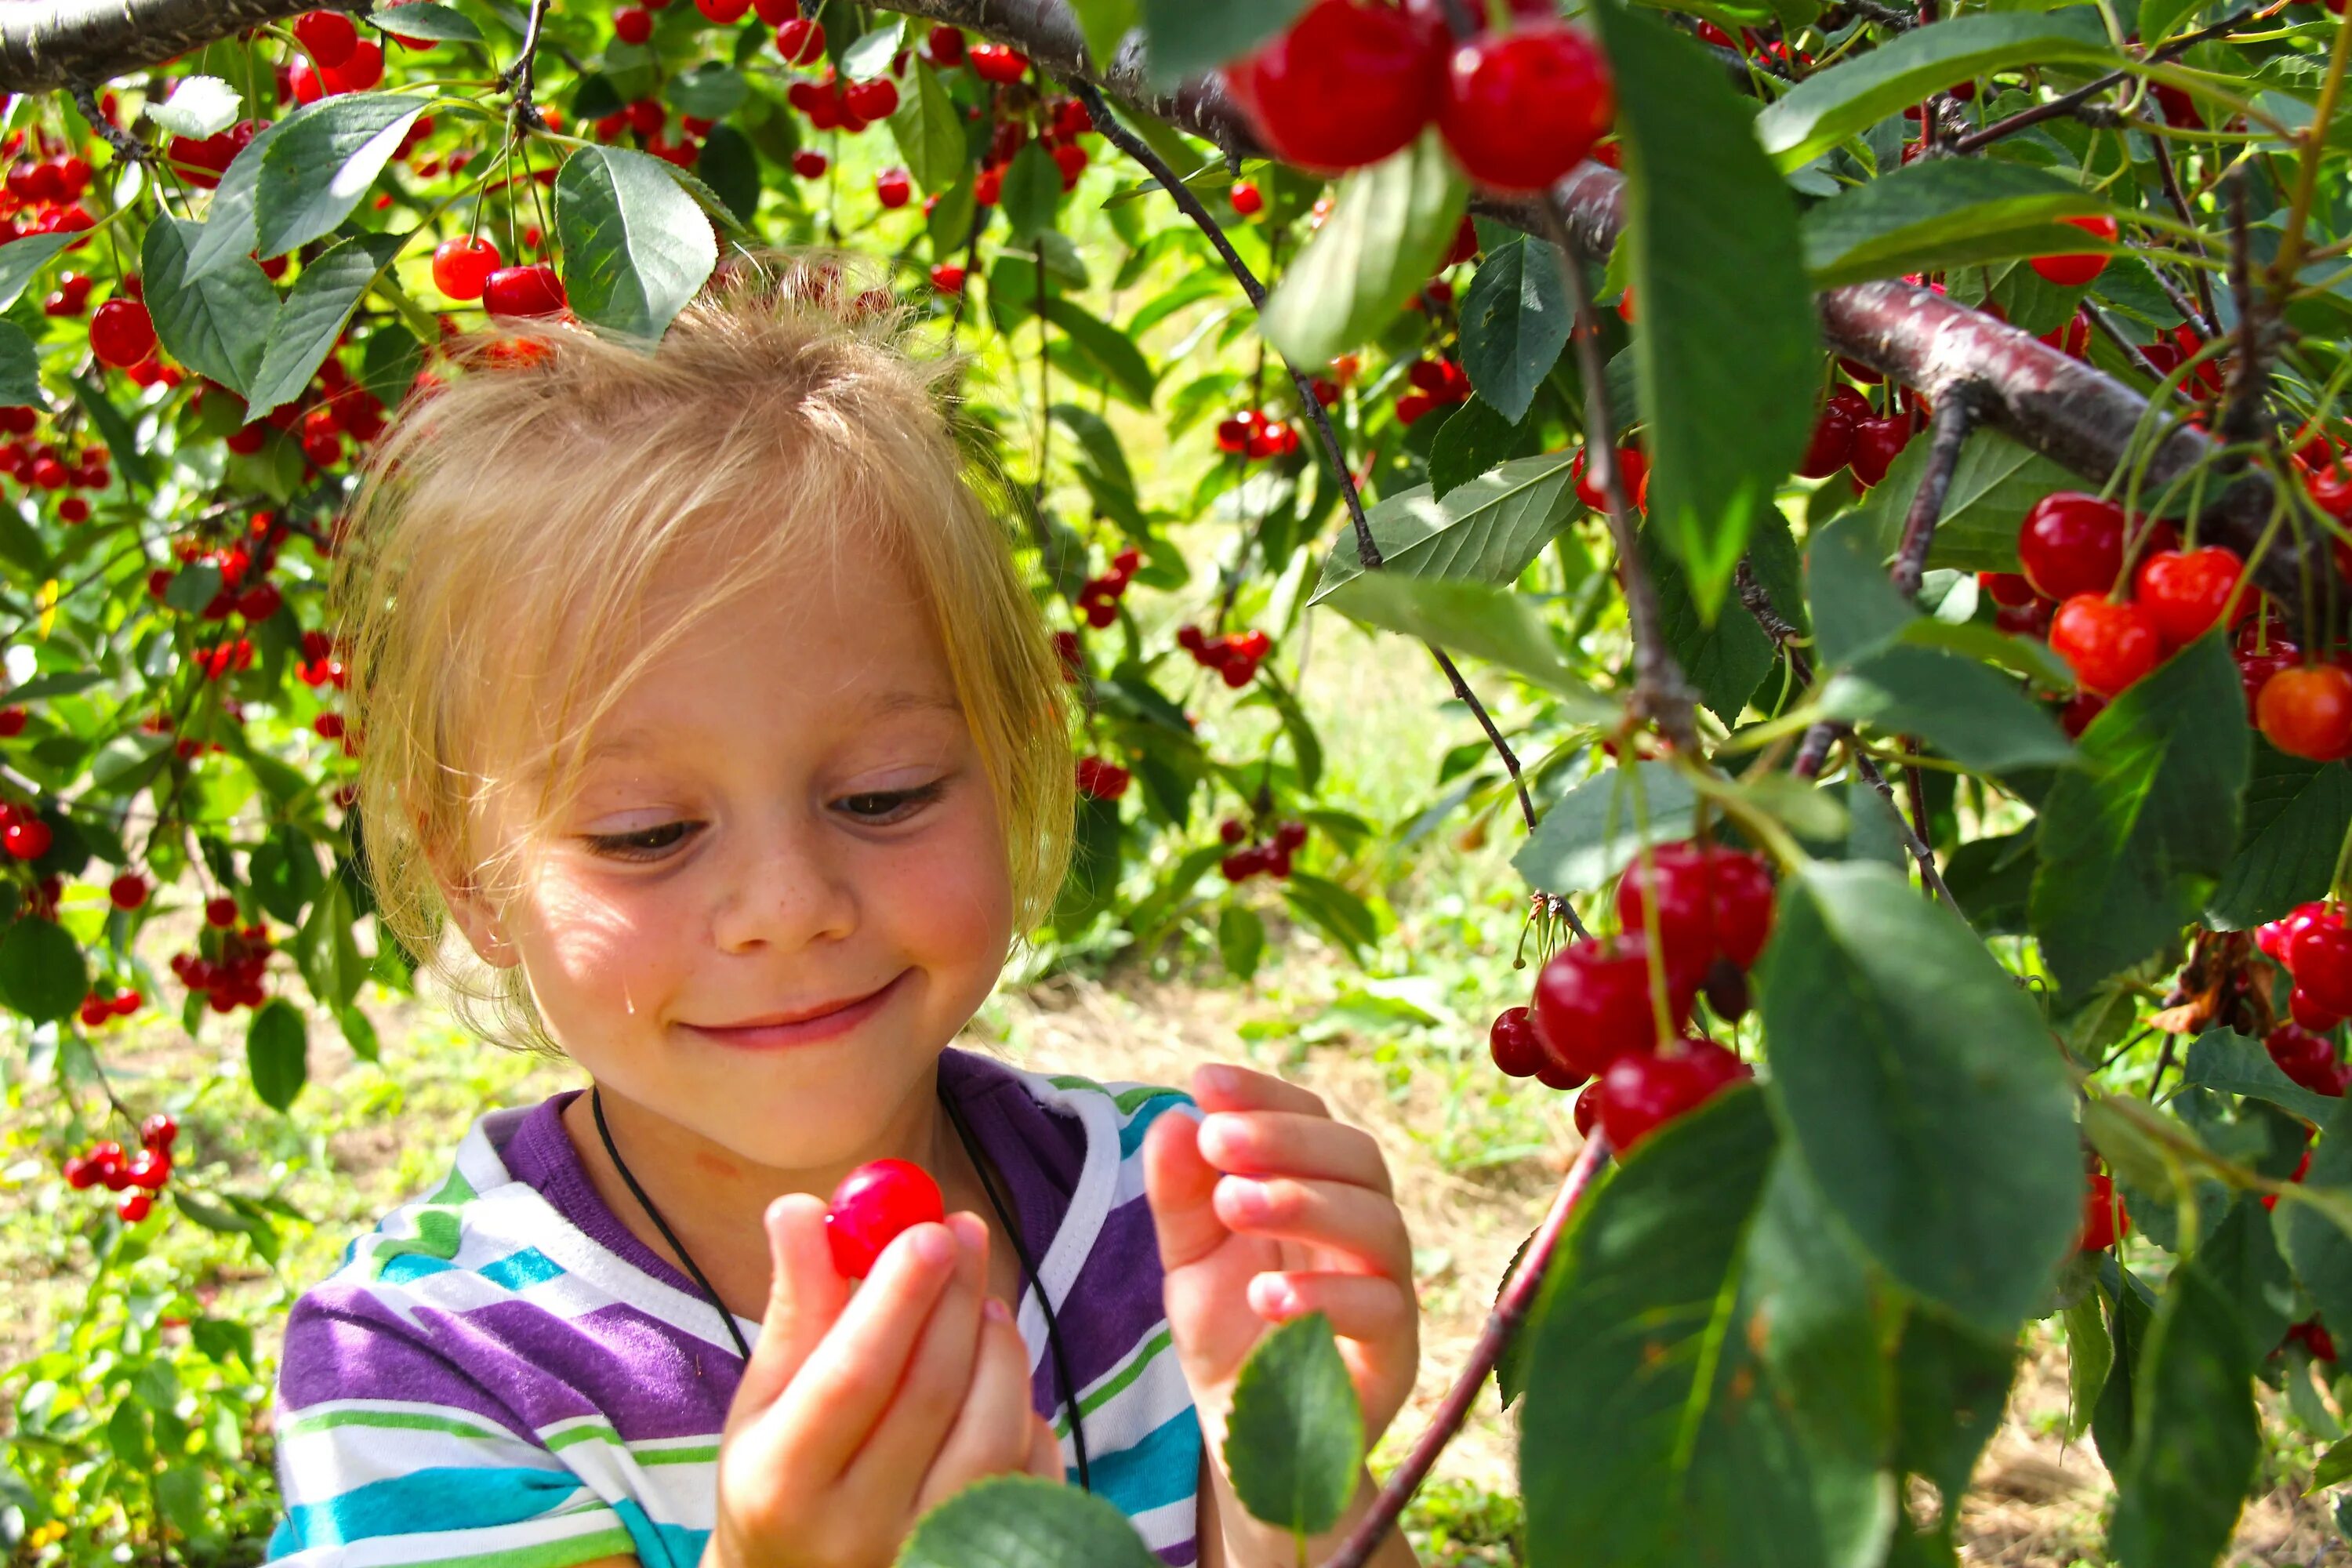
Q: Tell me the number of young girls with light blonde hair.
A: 1